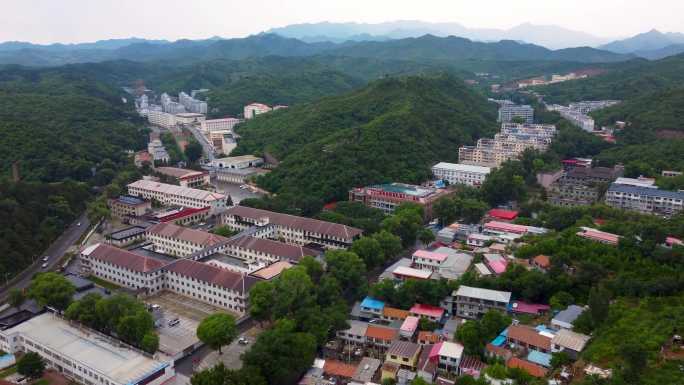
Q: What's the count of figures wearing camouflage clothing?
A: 0